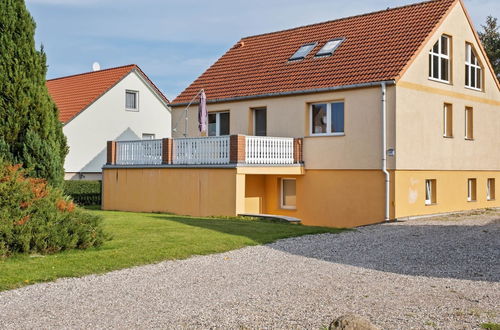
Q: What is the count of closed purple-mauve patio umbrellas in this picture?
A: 1